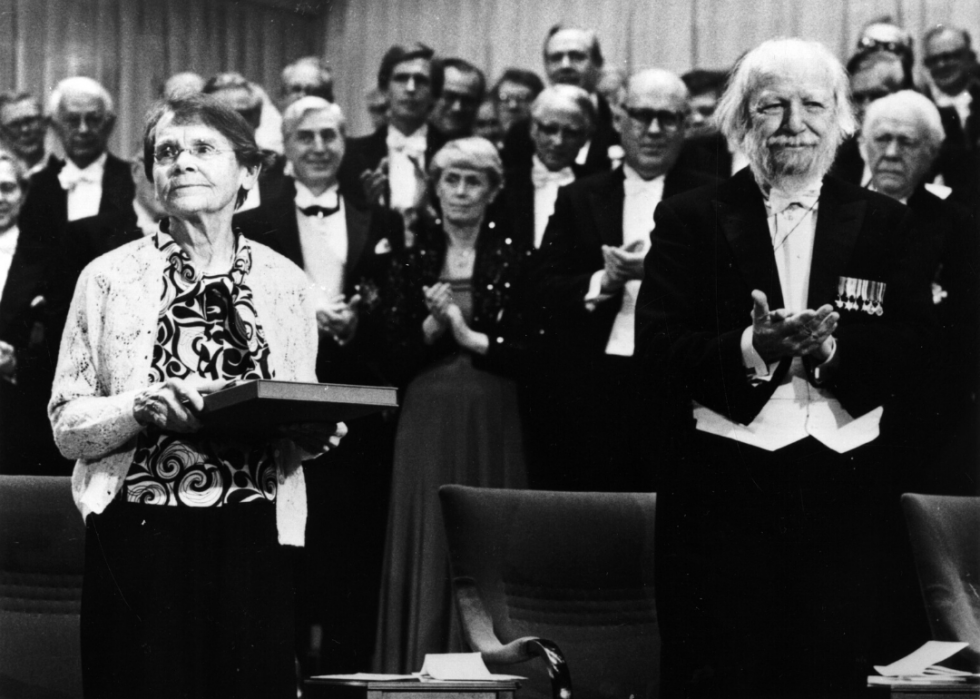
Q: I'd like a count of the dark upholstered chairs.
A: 3